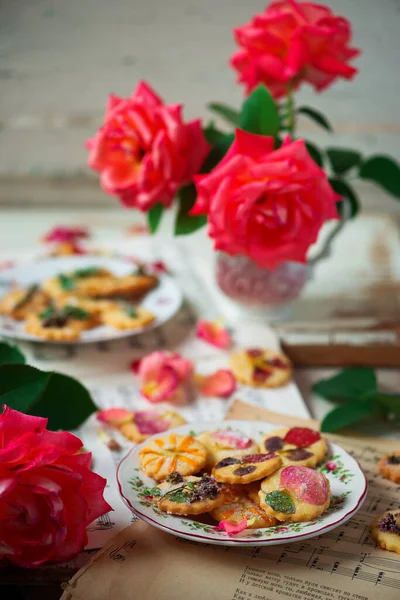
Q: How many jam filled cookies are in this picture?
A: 0